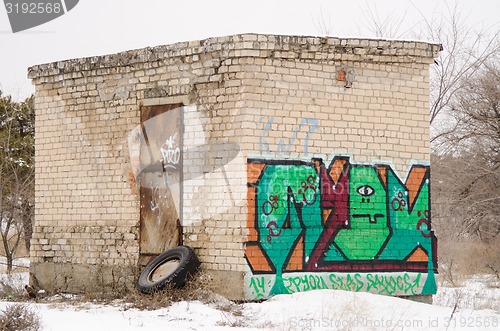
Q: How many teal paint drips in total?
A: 2